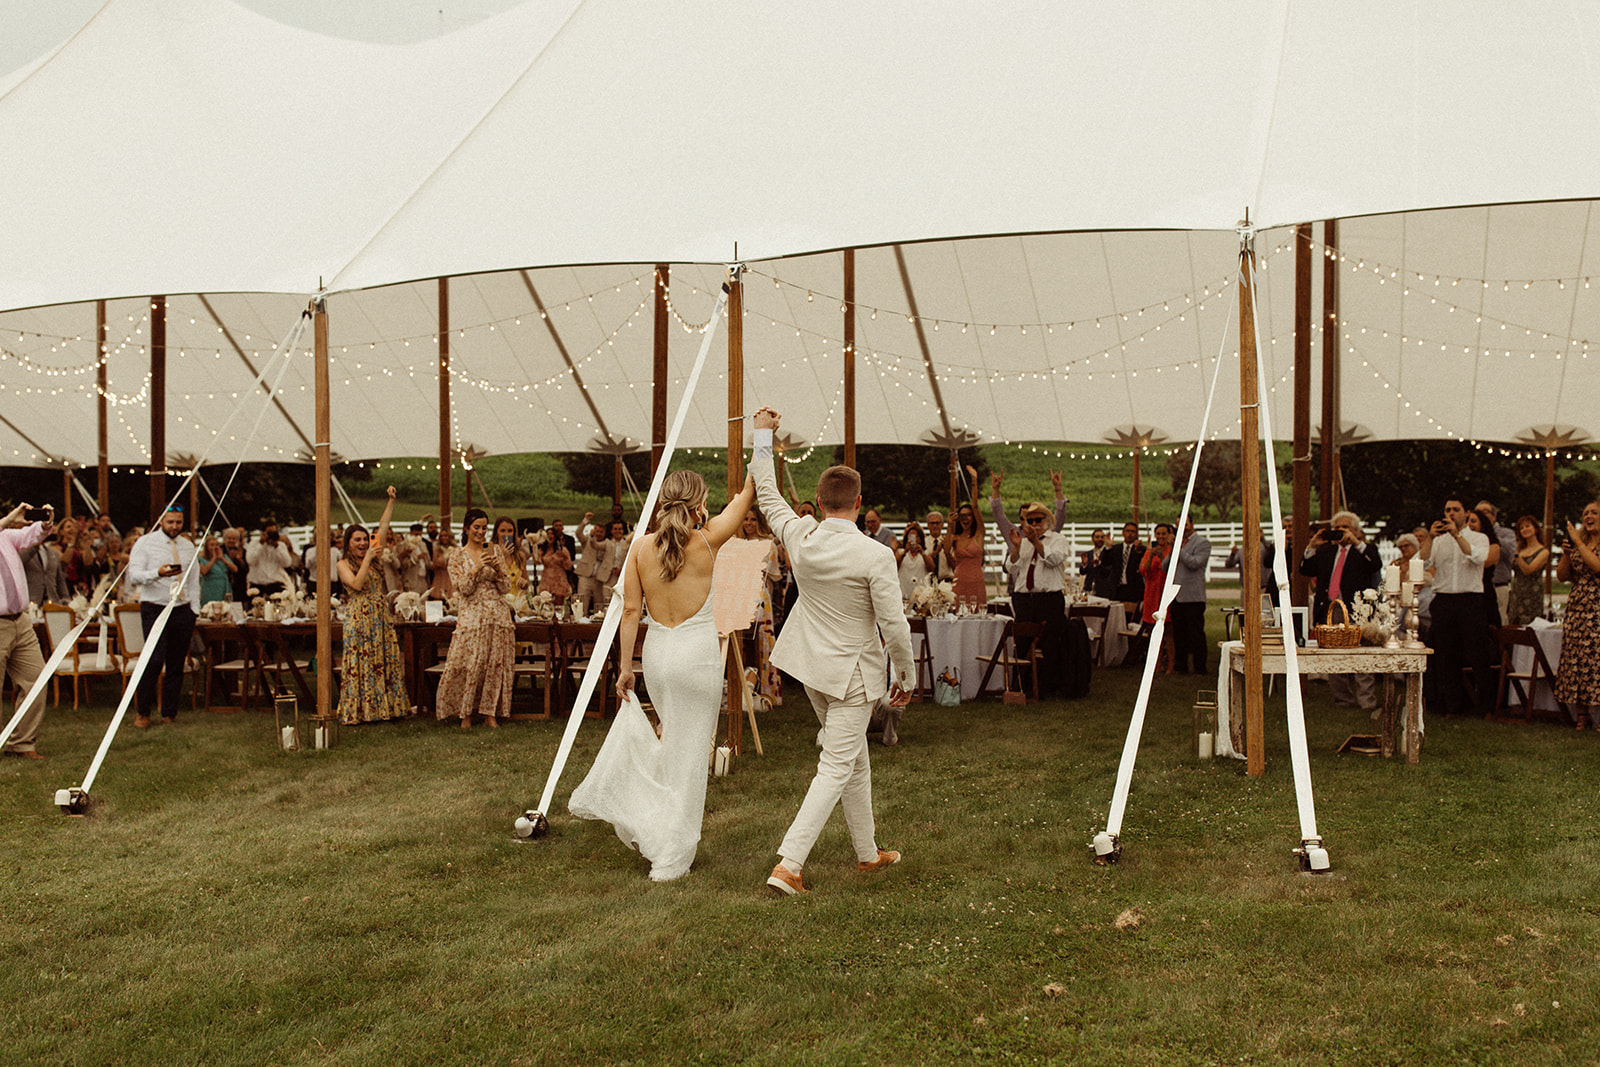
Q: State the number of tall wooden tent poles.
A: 10